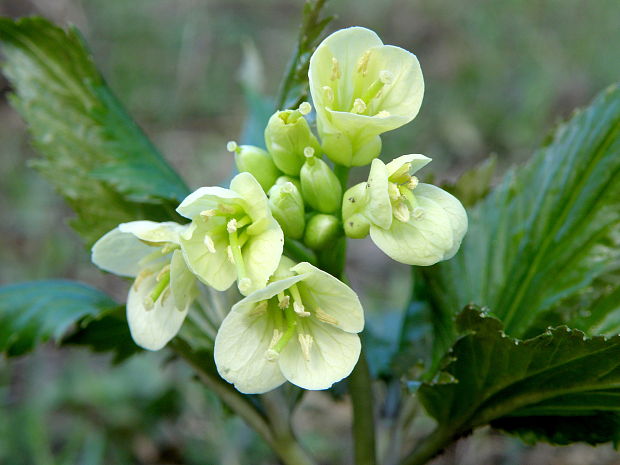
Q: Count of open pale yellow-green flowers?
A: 5